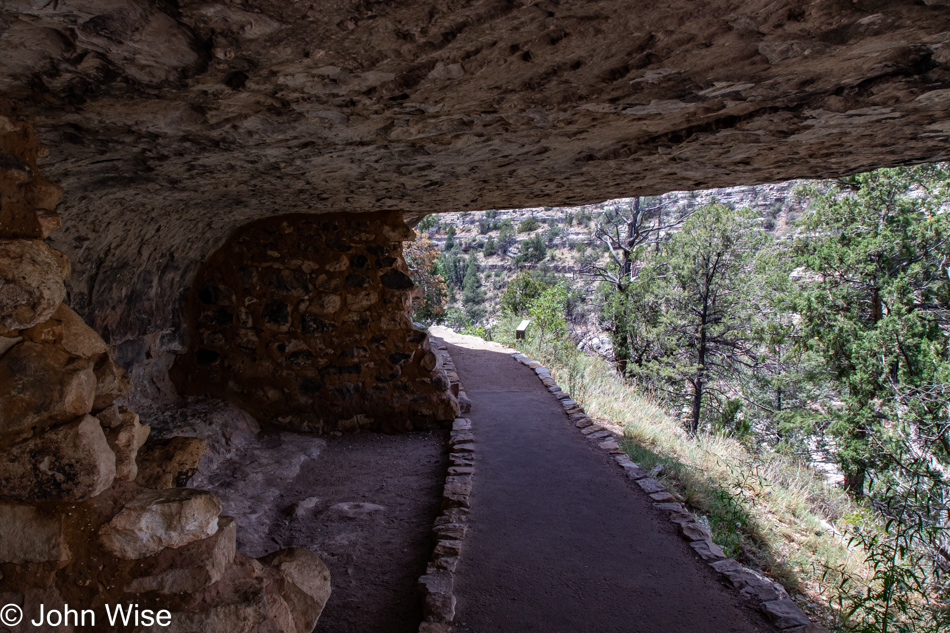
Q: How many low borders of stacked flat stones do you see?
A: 2